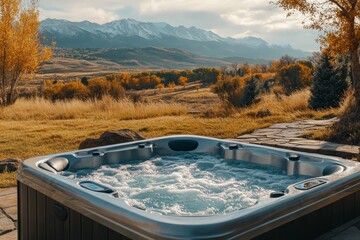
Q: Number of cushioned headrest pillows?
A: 3